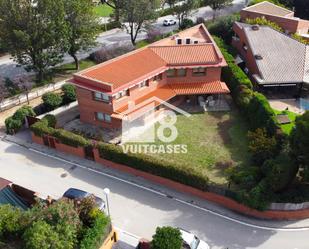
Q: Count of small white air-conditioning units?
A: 3